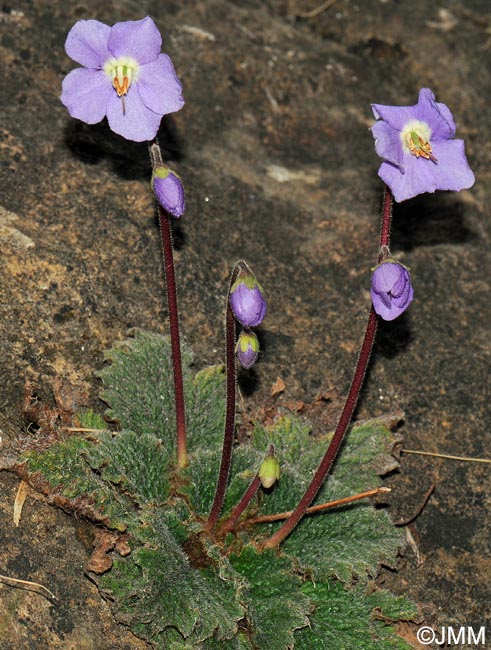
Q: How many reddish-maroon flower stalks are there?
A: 4